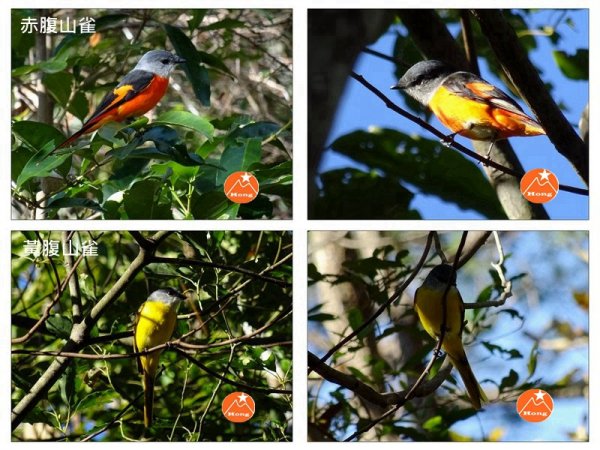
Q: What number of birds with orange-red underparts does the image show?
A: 2